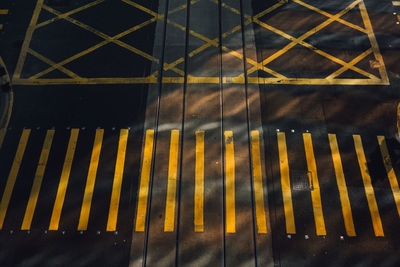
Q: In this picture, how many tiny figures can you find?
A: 0